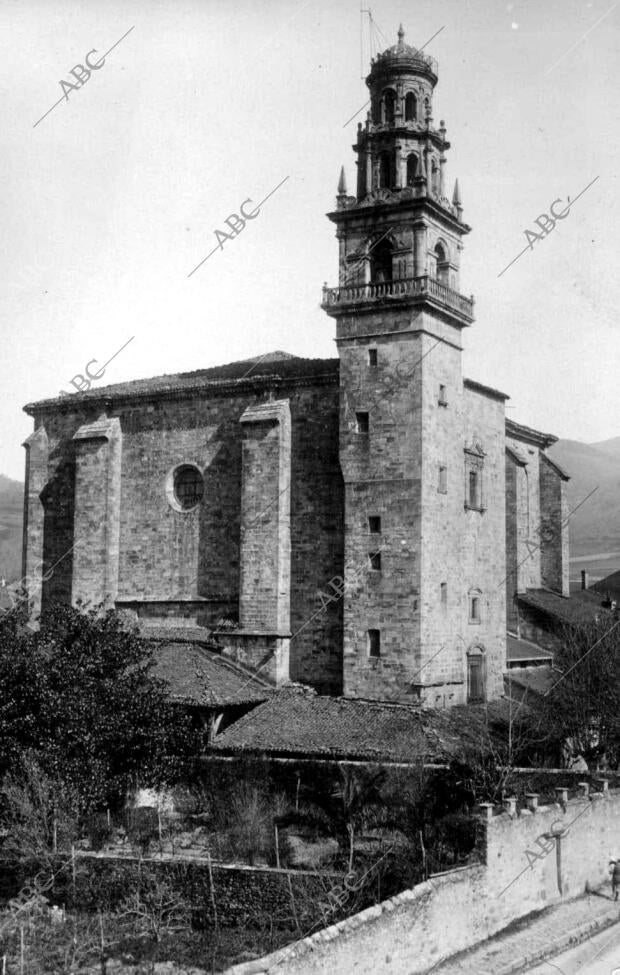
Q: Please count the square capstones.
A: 6